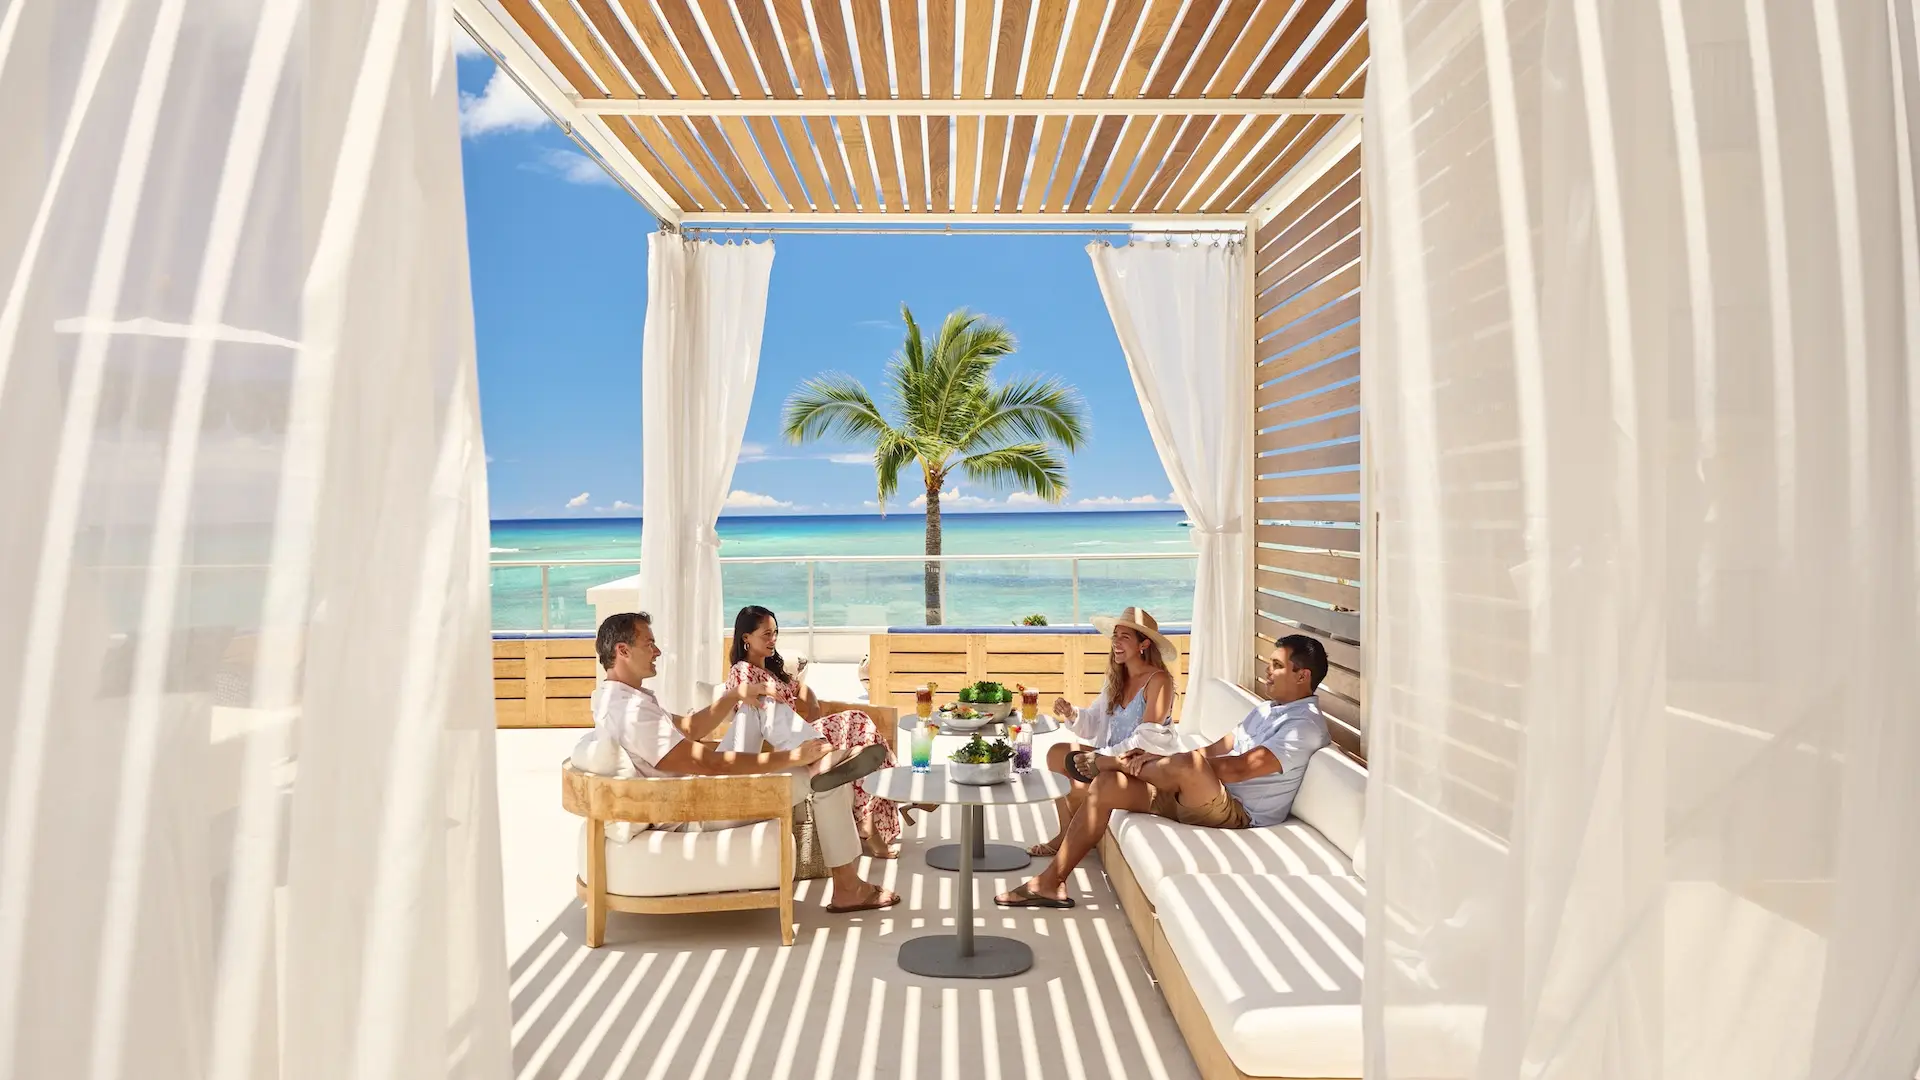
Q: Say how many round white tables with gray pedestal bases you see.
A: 2